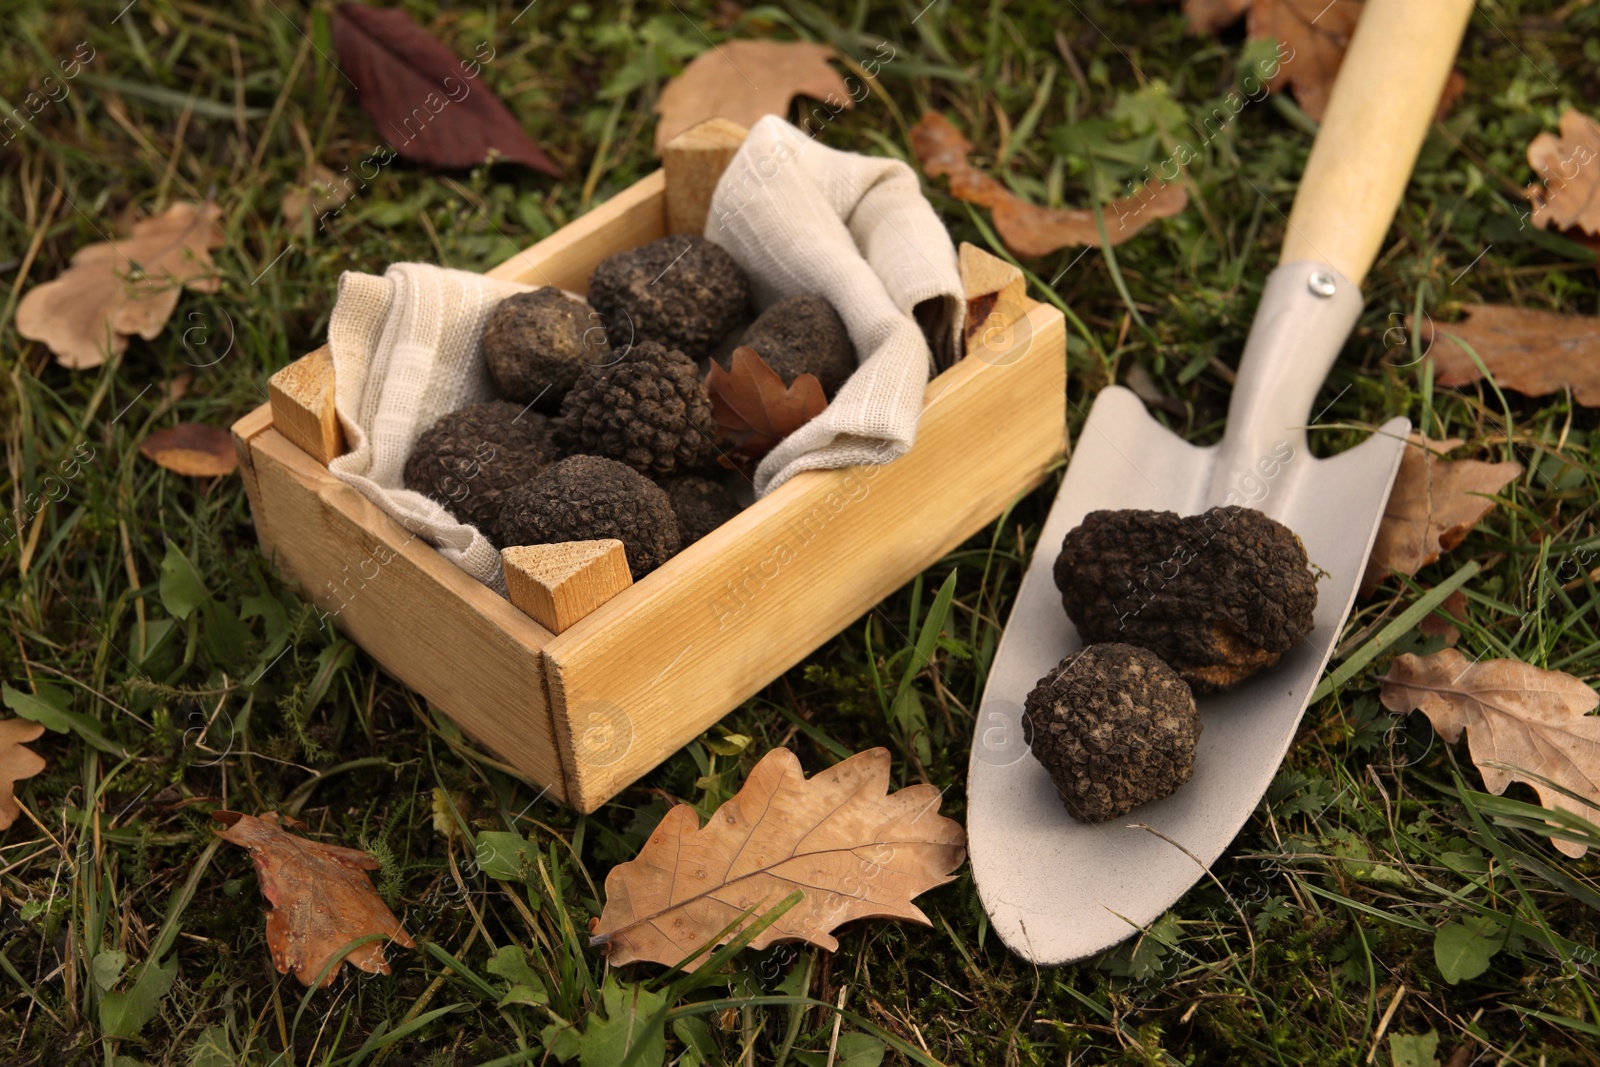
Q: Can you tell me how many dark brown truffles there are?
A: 9